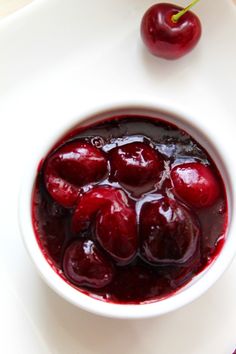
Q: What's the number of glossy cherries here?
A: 7